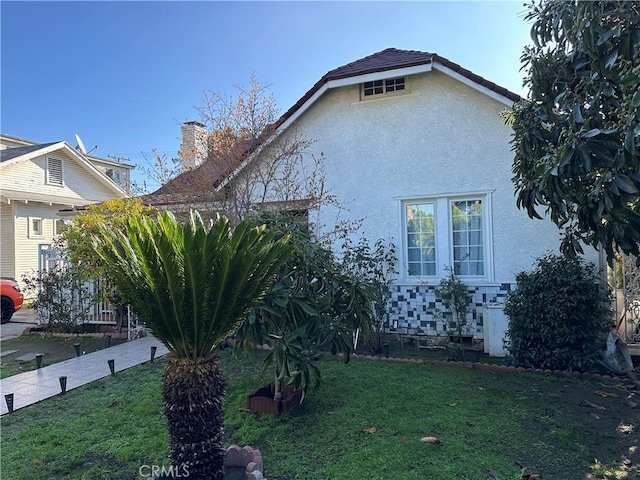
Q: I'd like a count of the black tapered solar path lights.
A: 7